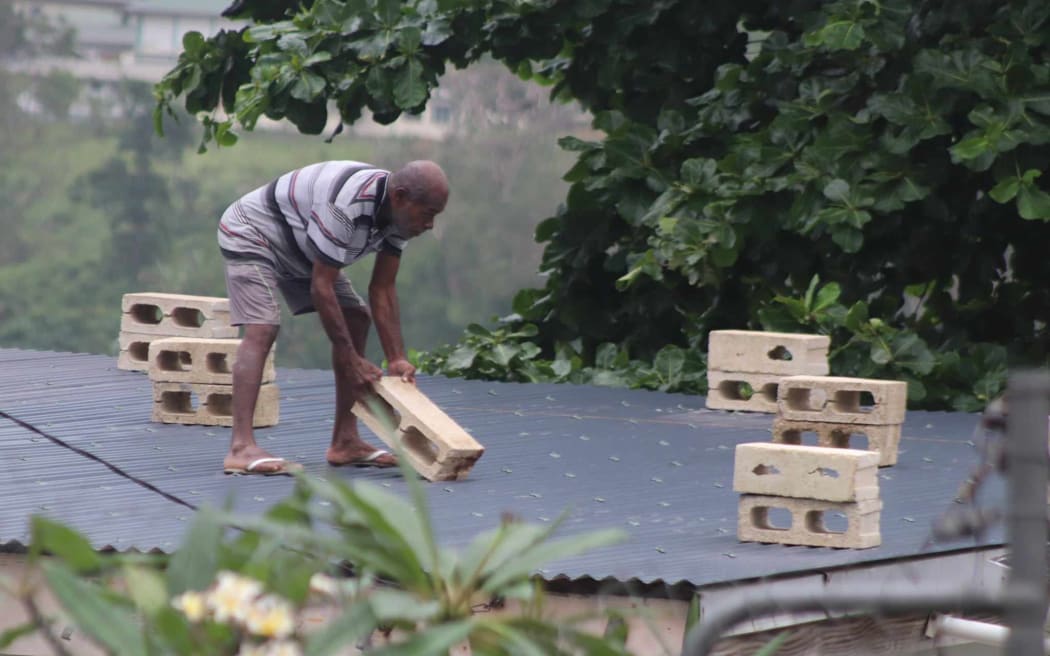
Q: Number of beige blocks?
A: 11